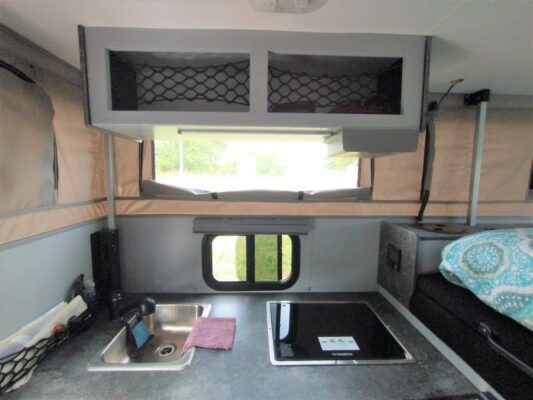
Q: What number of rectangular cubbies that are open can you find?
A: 2